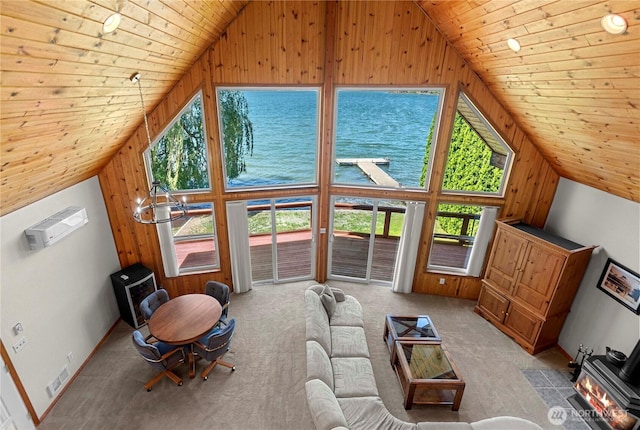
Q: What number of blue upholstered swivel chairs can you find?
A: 4